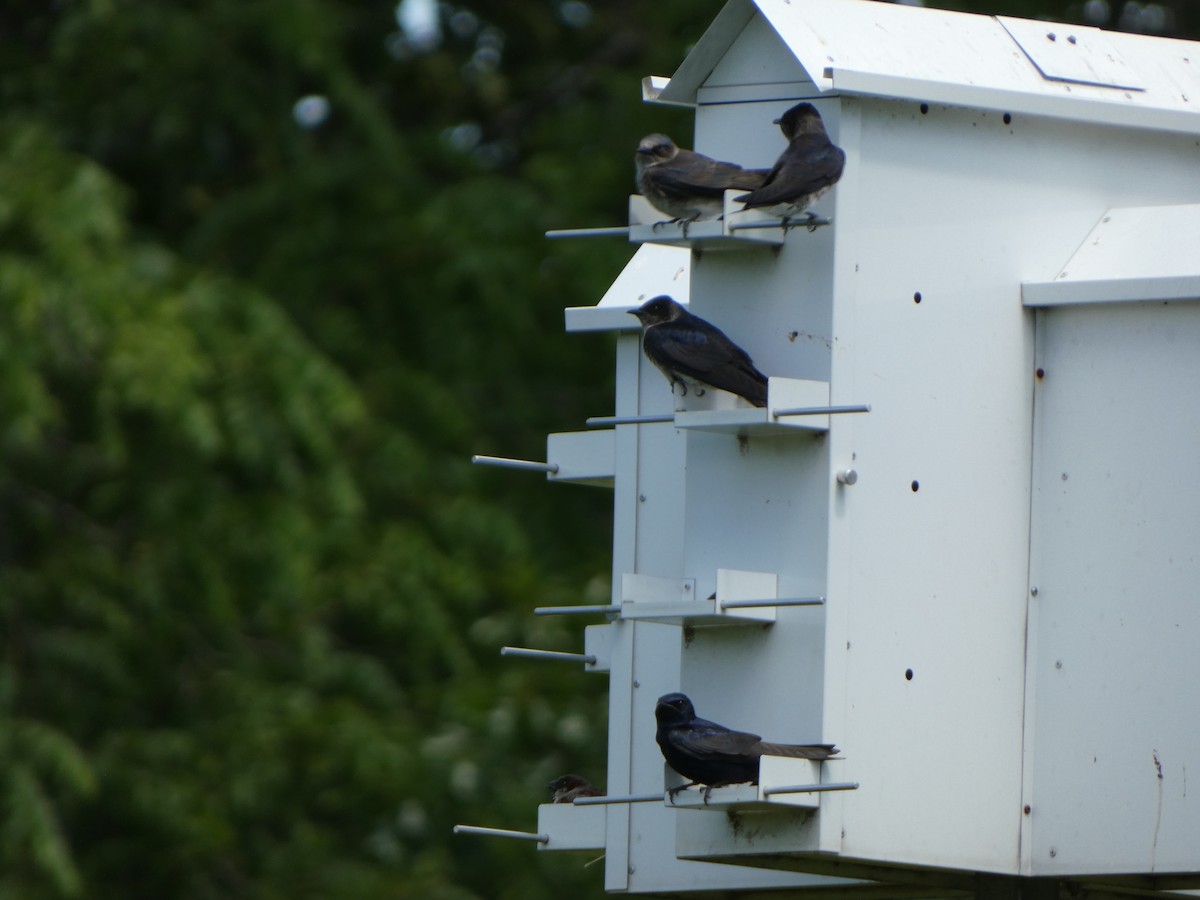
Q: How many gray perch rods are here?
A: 11